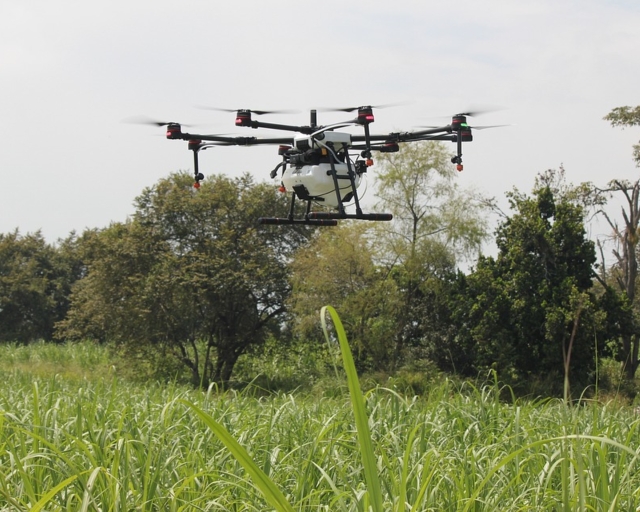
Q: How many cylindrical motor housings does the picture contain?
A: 8